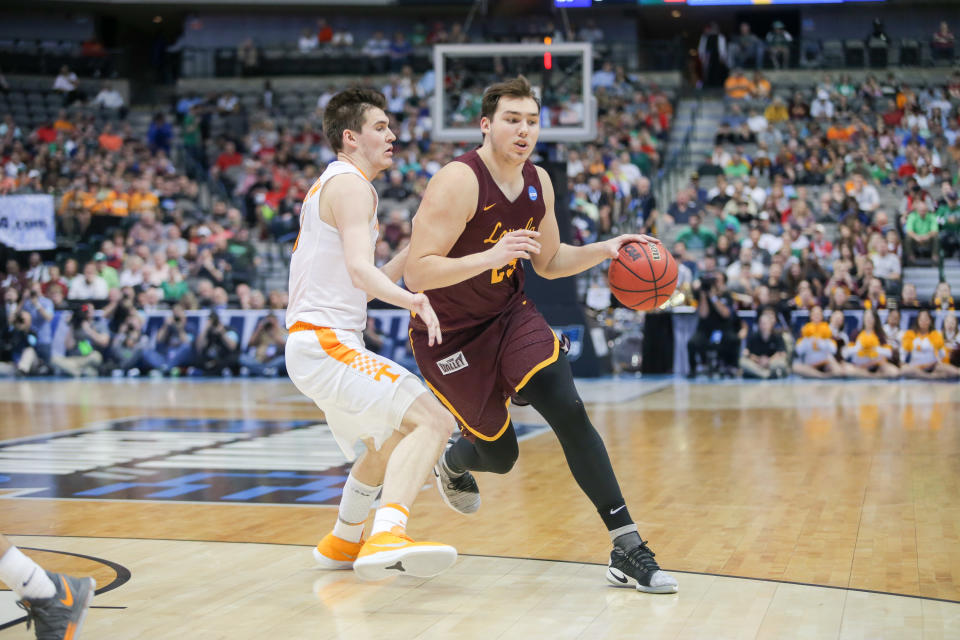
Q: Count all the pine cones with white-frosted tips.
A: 0